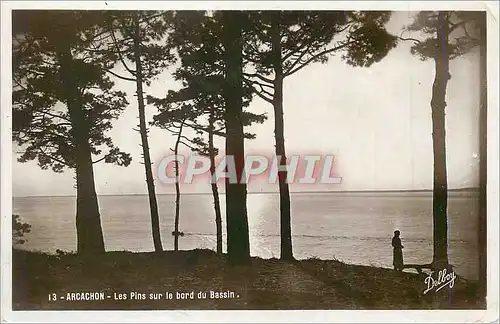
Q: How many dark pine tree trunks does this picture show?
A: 7